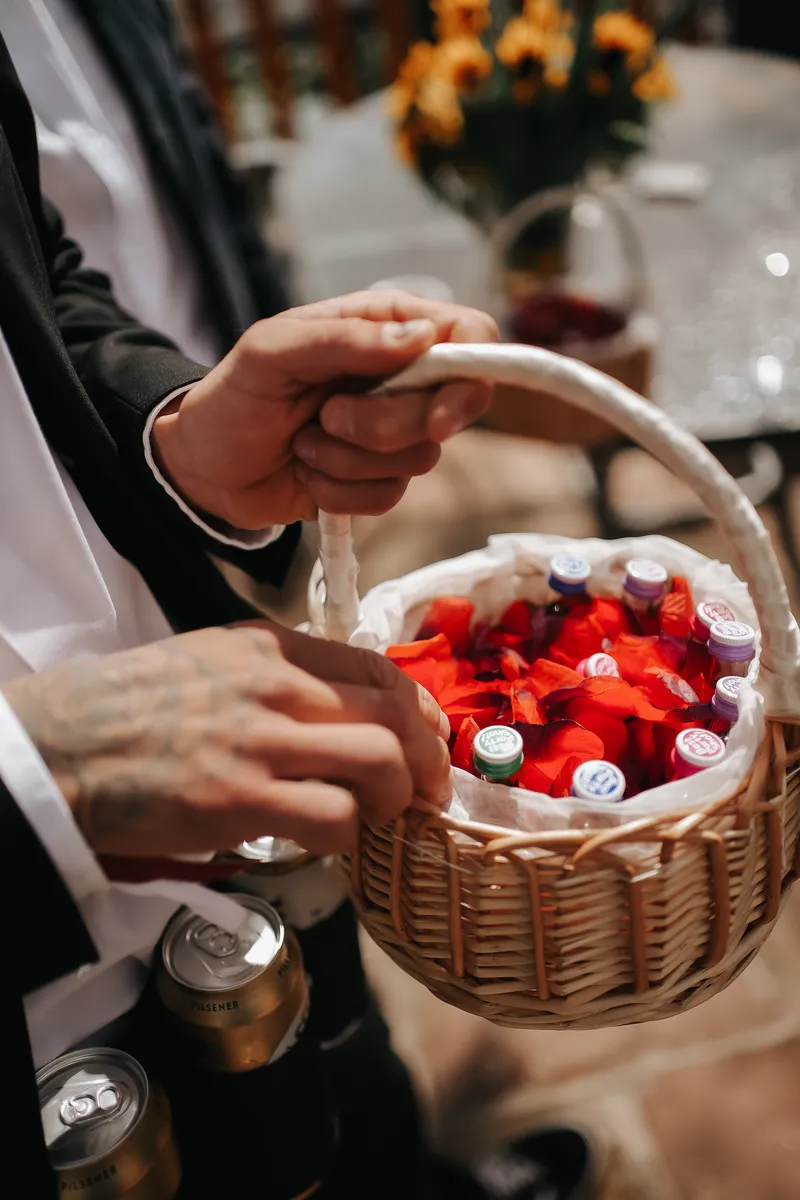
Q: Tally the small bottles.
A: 9